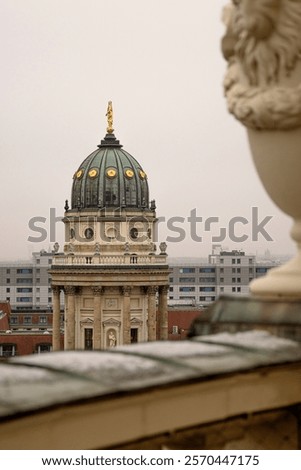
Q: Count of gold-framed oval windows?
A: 5